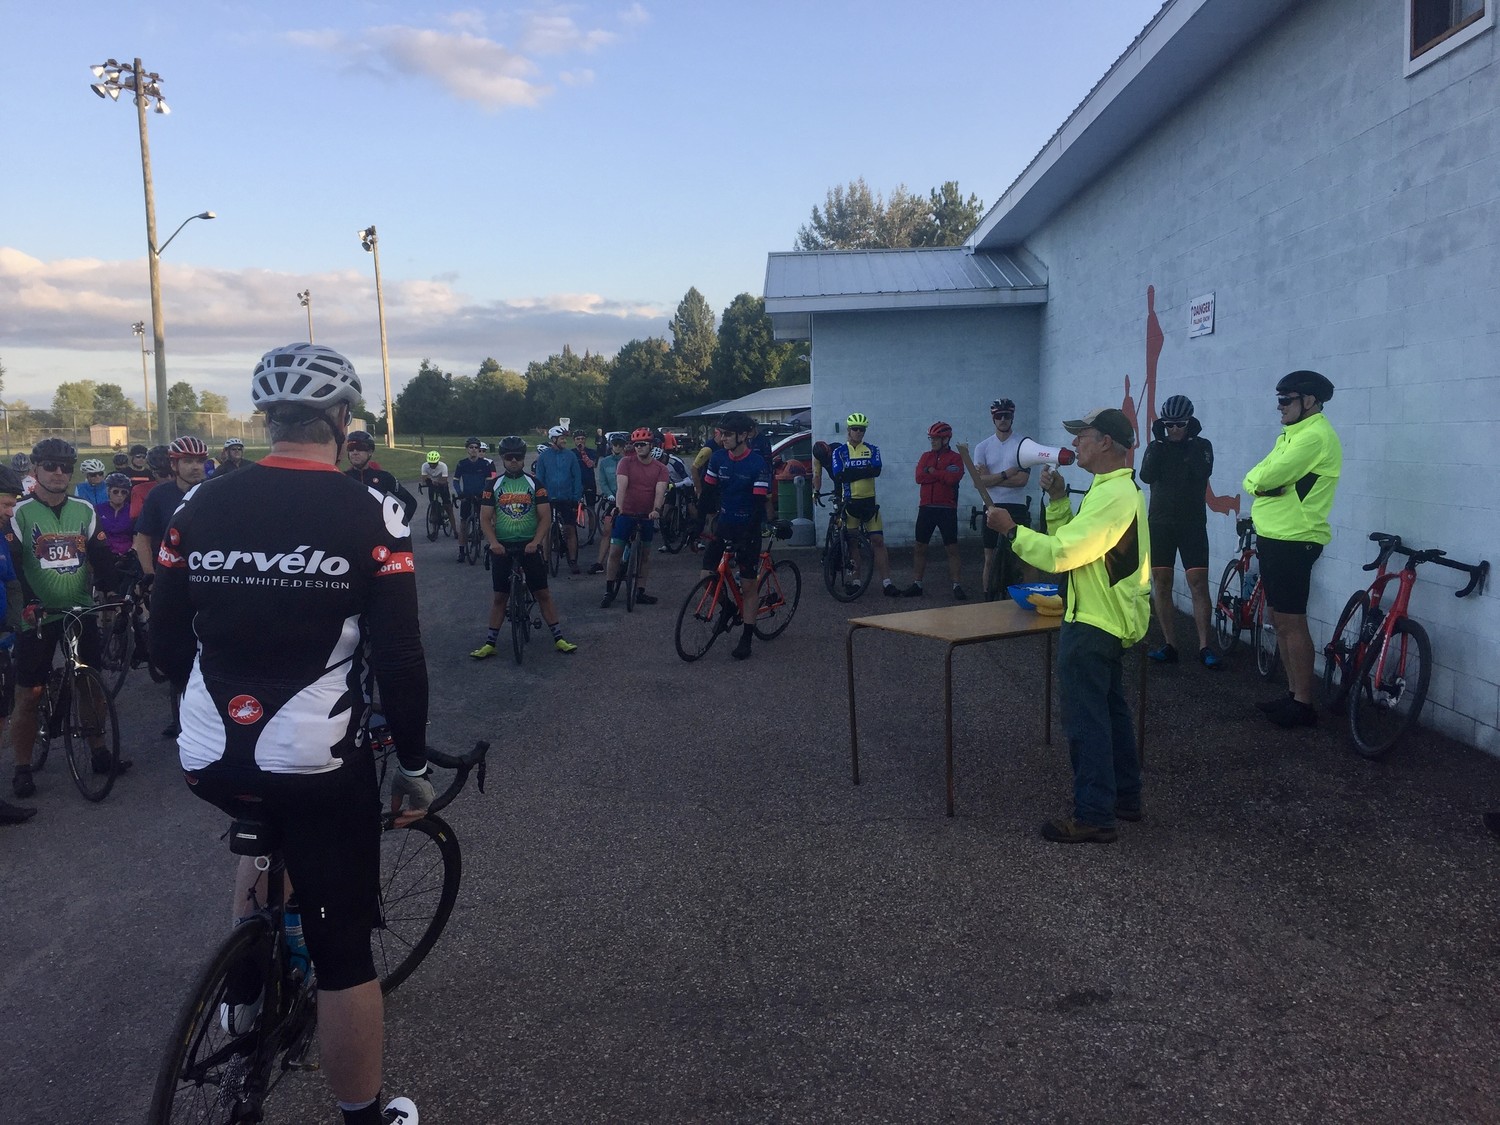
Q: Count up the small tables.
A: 1